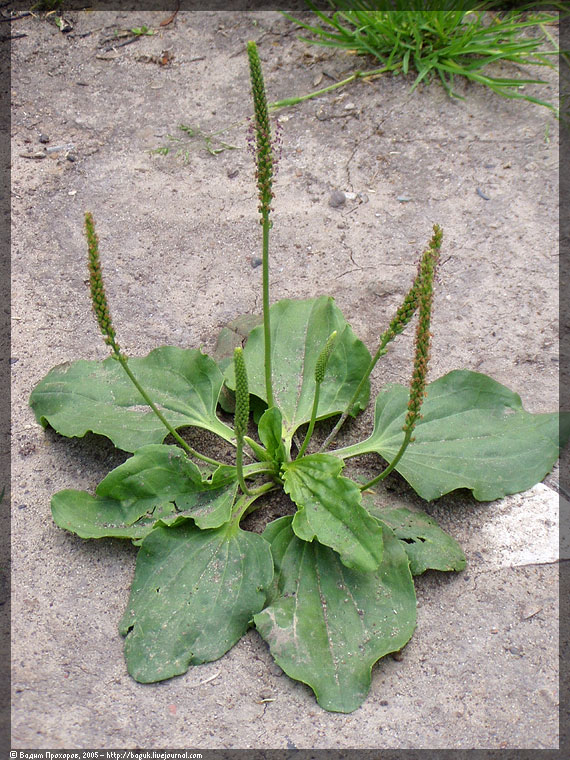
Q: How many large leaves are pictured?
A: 8